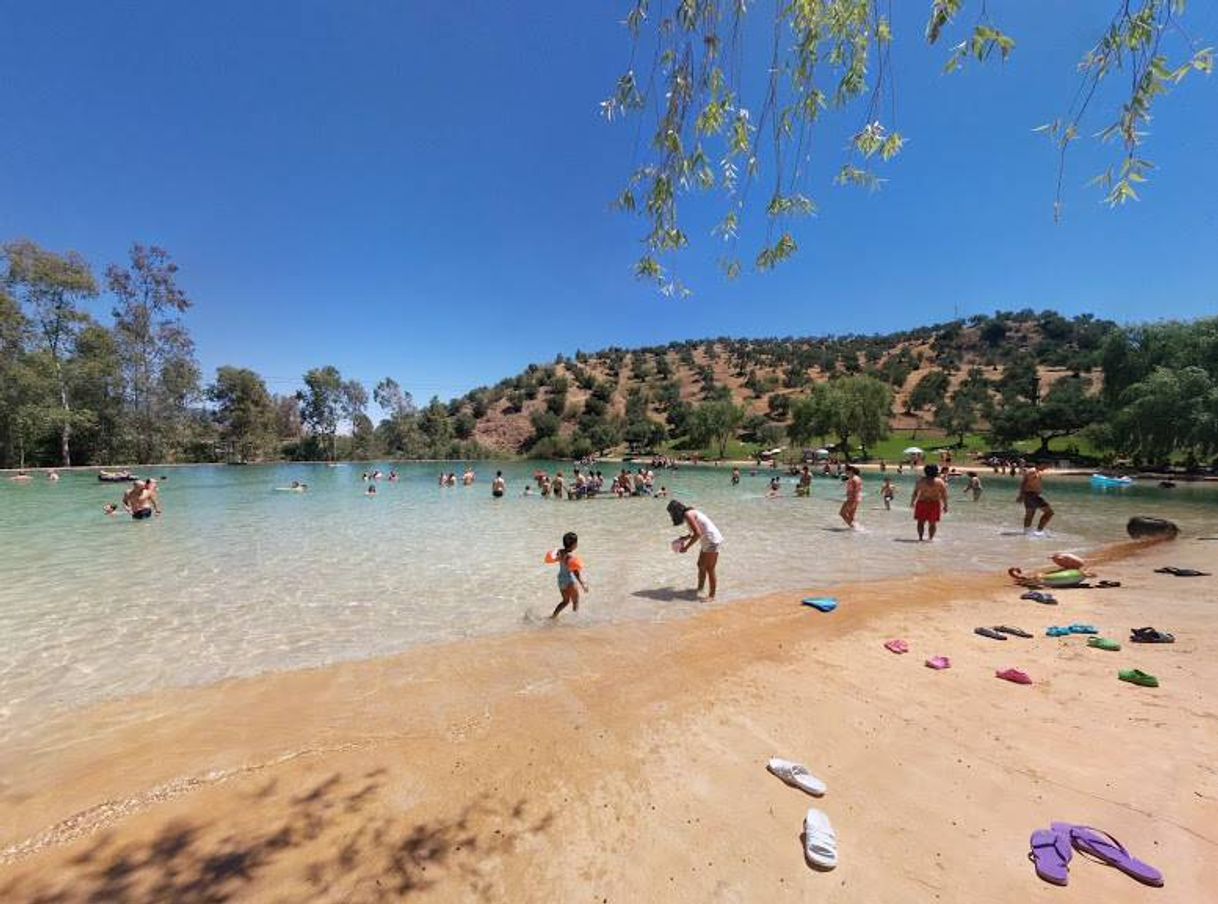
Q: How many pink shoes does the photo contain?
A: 3